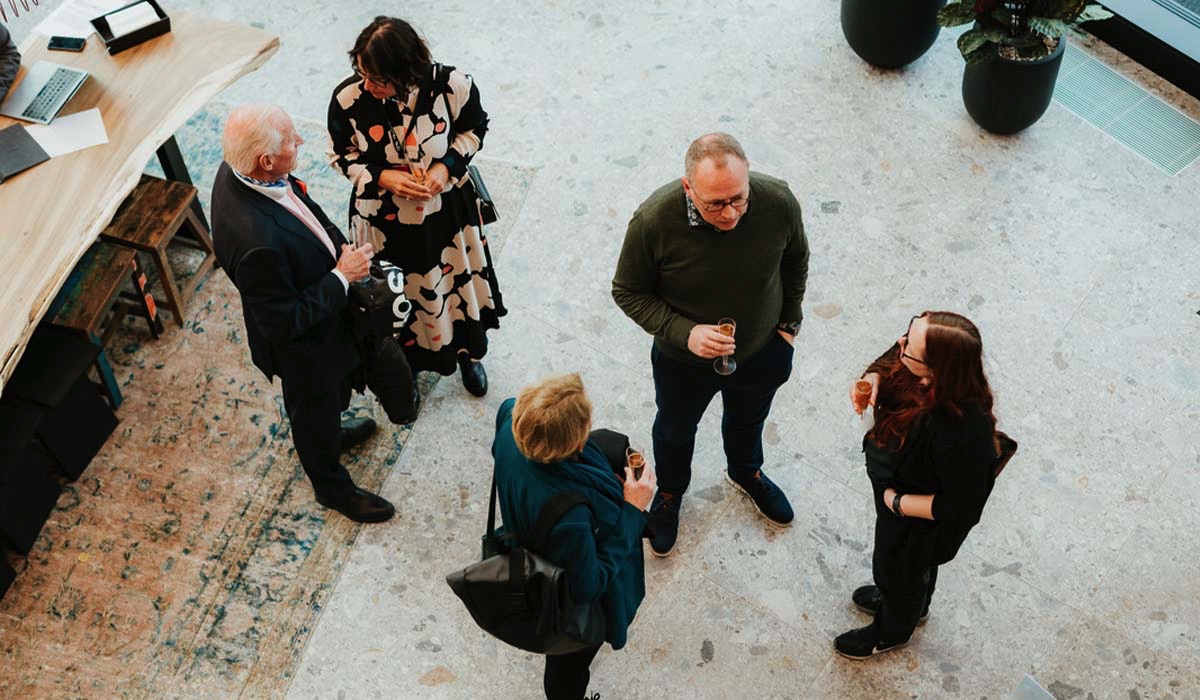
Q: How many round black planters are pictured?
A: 2